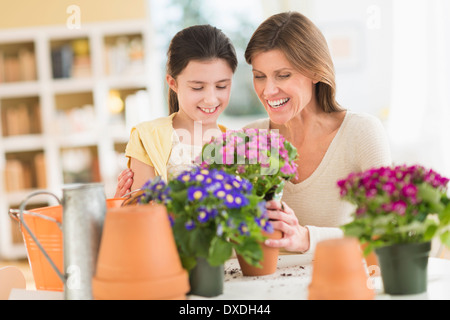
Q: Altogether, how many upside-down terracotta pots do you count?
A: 2